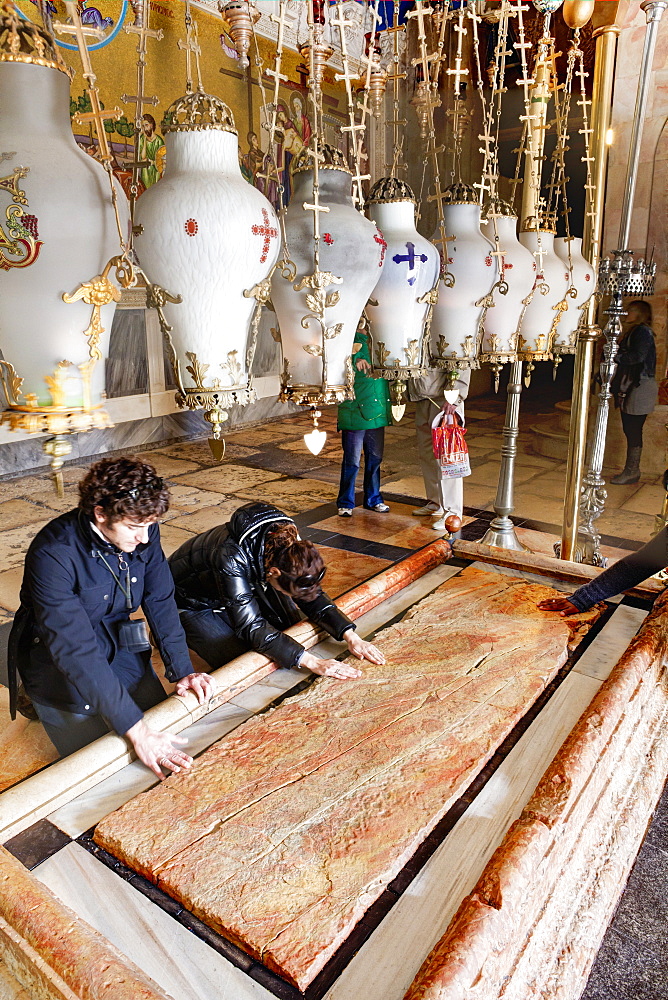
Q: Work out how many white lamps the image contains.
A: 8